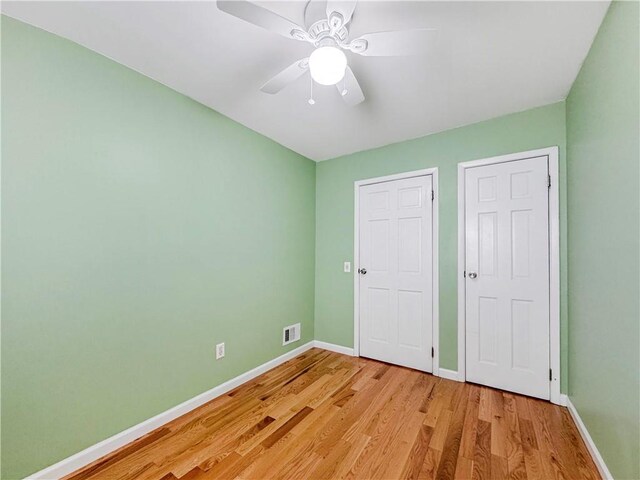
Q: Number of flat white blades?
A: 5